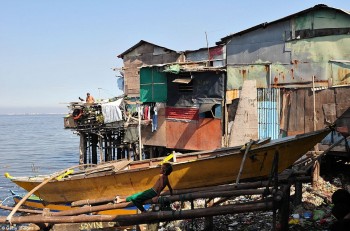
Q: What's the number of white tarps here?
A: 1